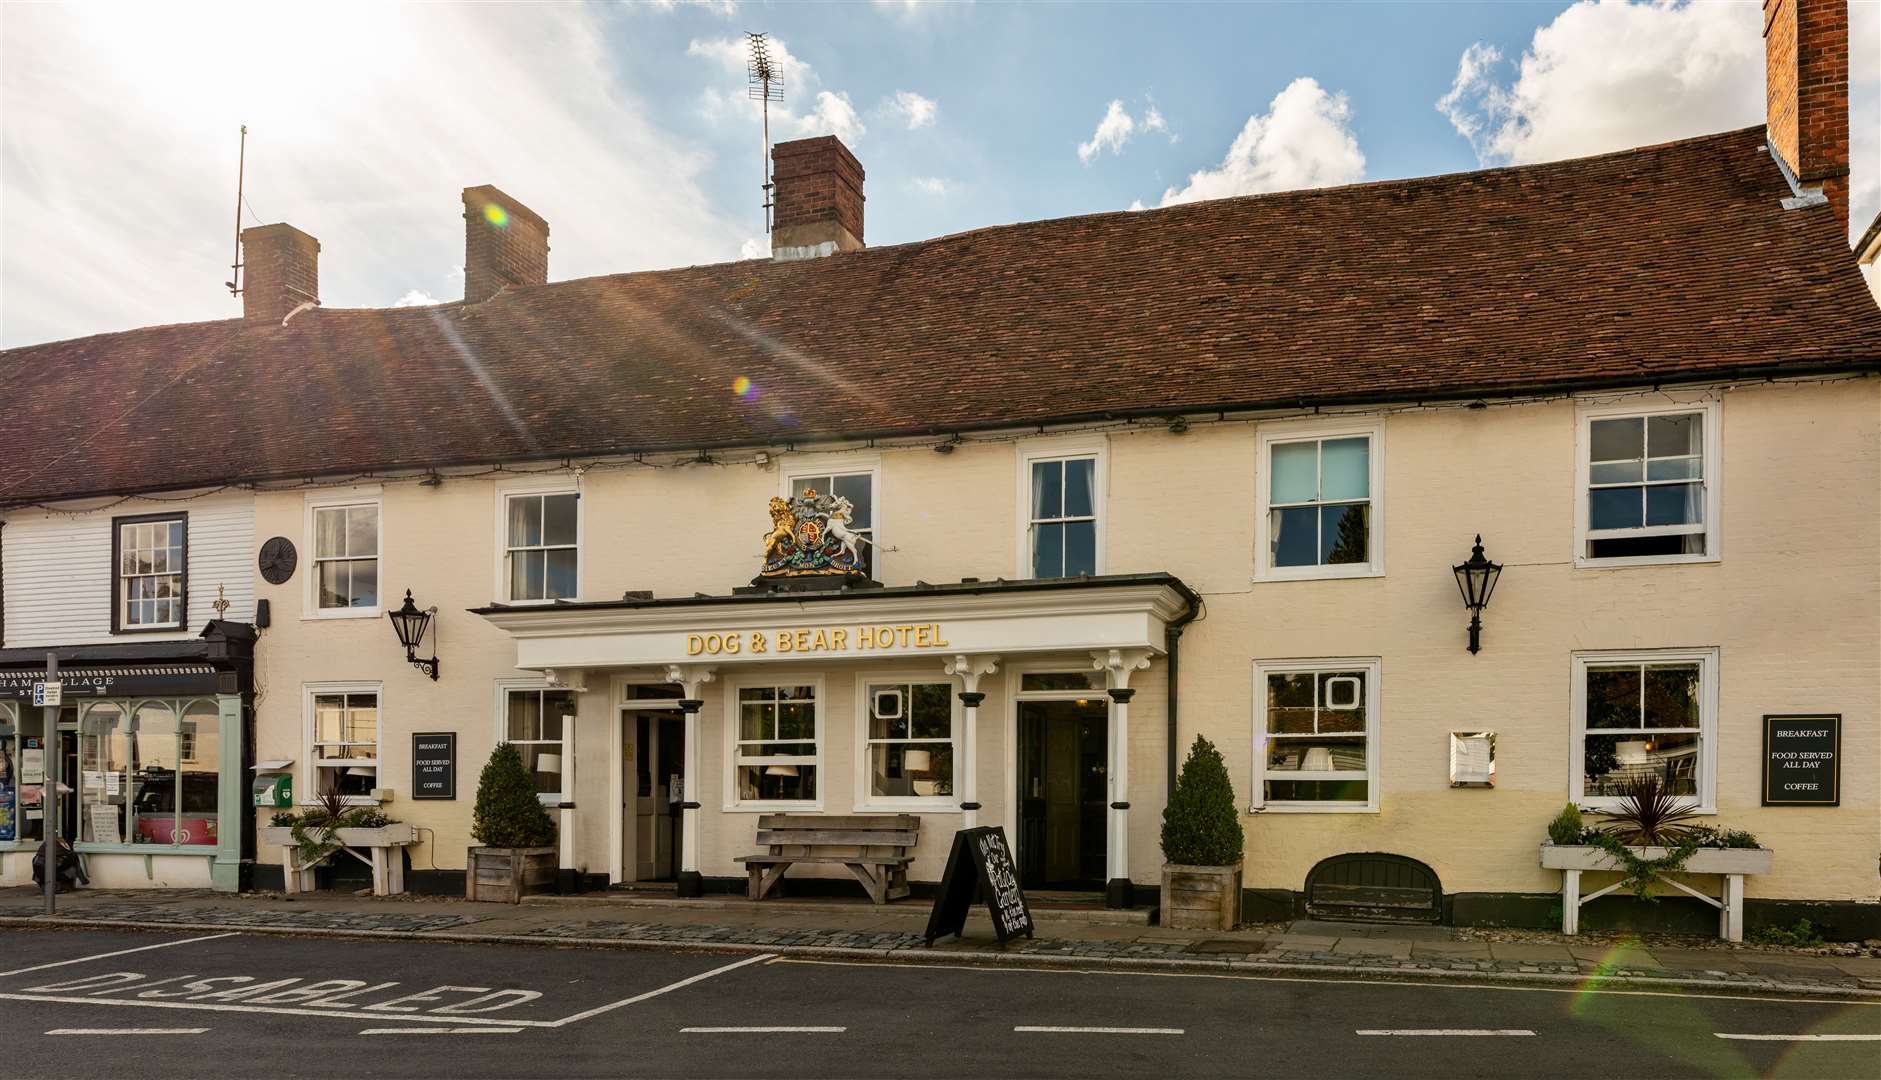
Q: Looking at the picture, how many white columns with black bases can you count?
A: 4